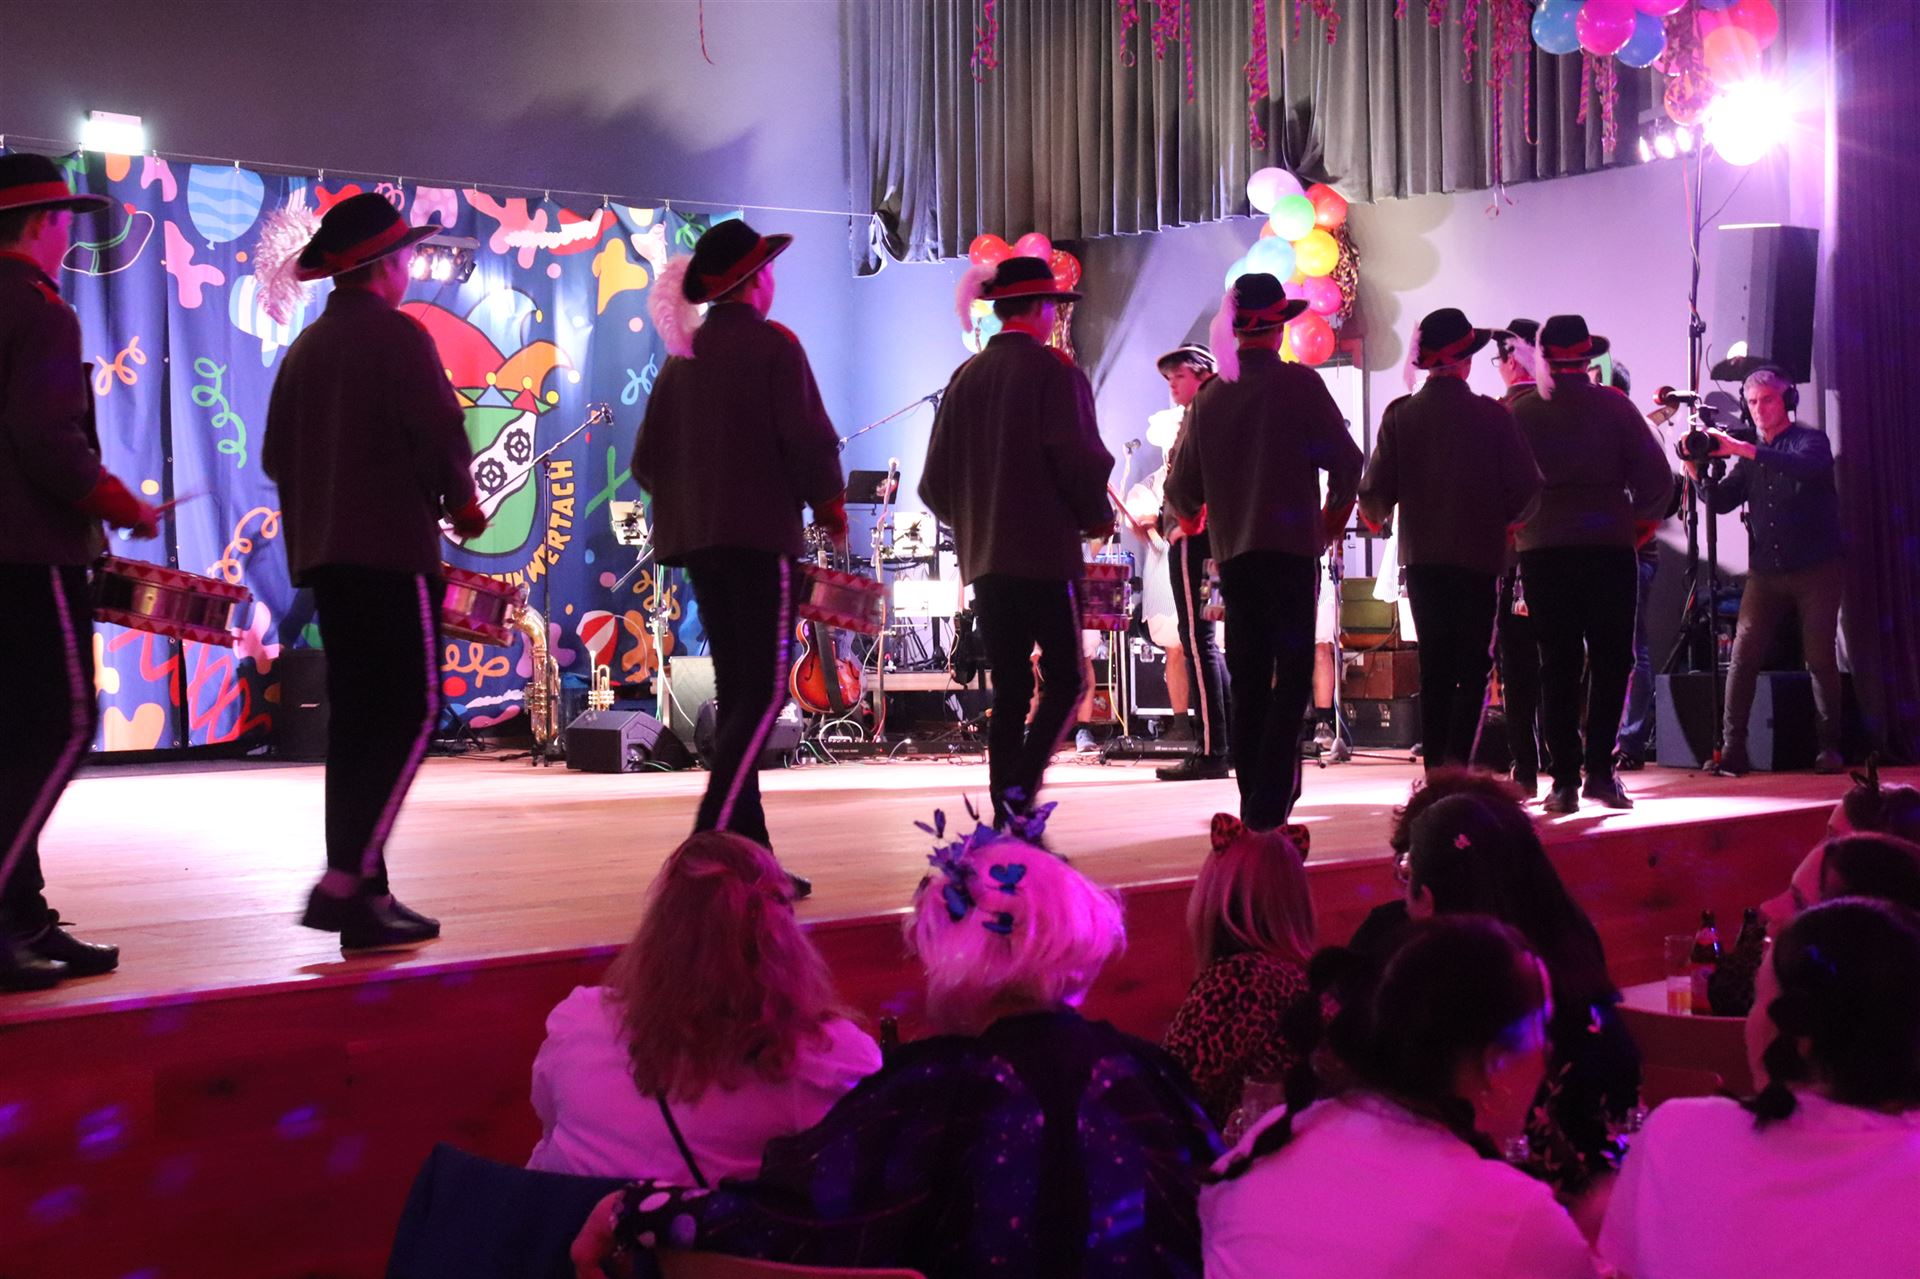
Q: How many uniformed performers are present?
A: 9